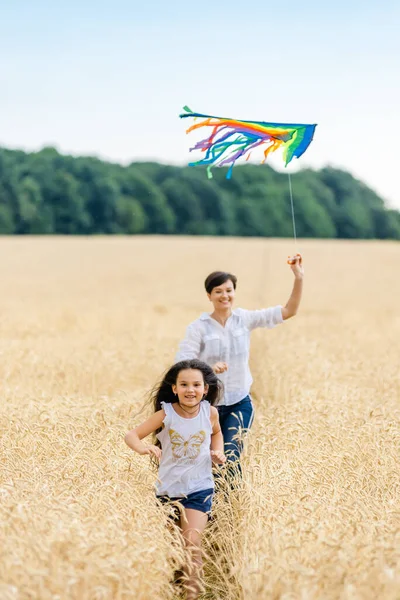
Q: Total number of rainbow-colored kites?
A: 1